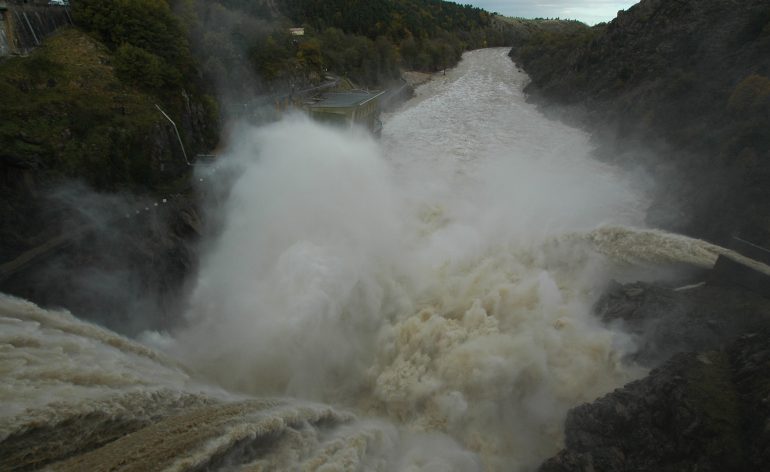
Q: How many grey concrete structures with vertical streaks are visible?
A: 1